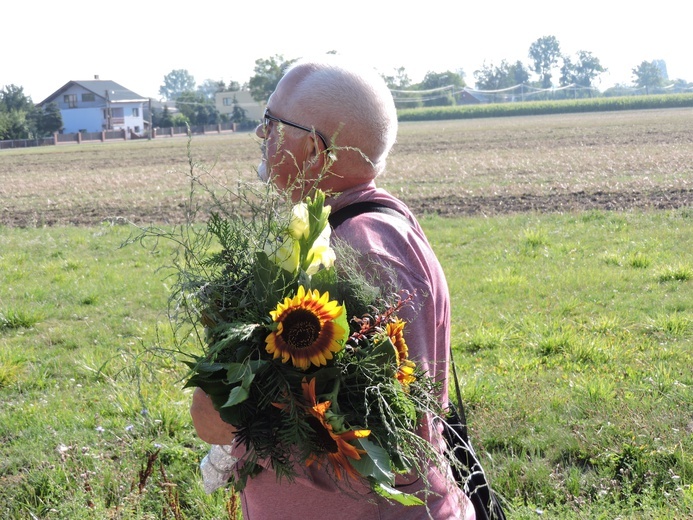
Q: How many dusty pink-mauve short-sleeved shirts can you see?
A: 1